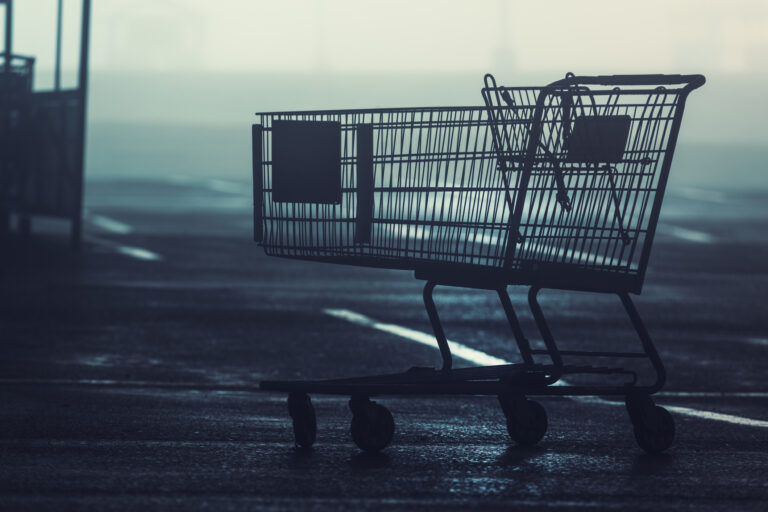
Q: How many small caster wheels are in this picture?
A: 4